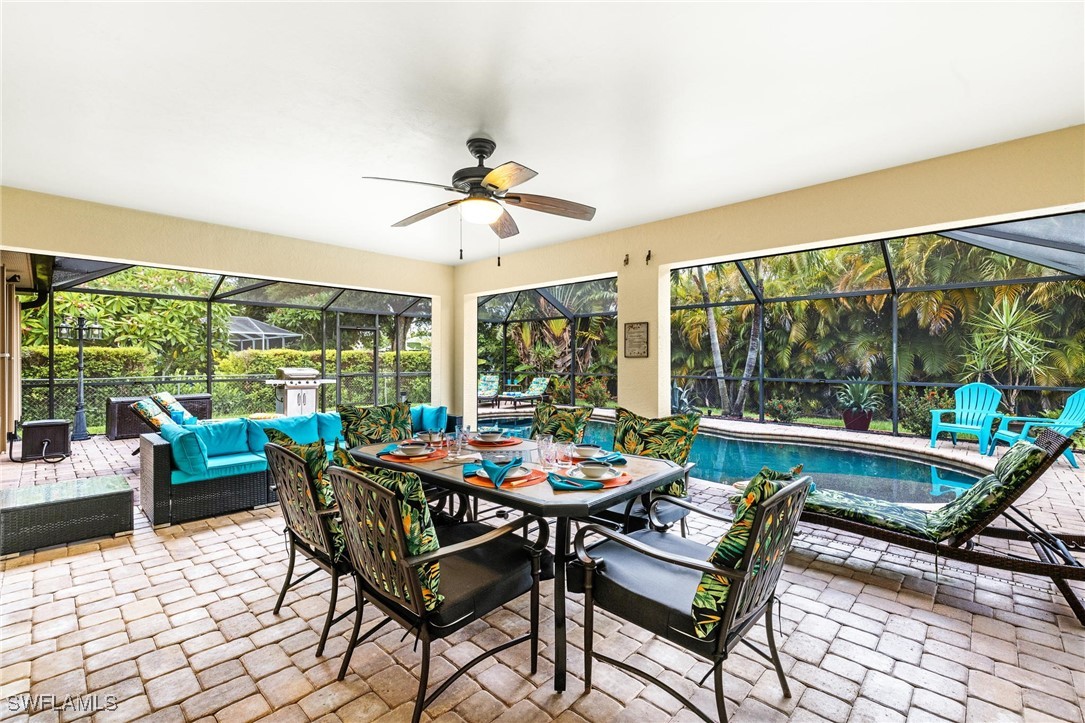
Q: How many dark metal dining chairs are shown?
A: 6